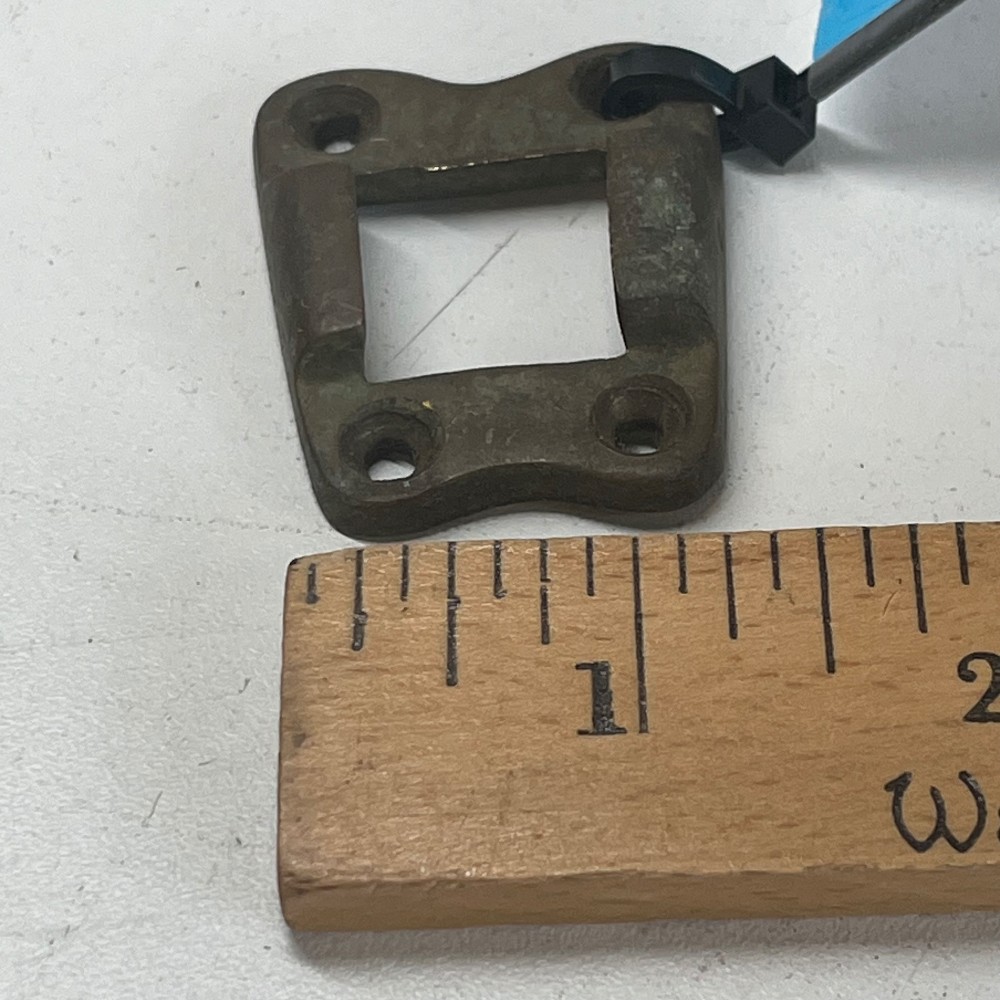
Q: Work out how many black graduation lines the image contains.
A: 15